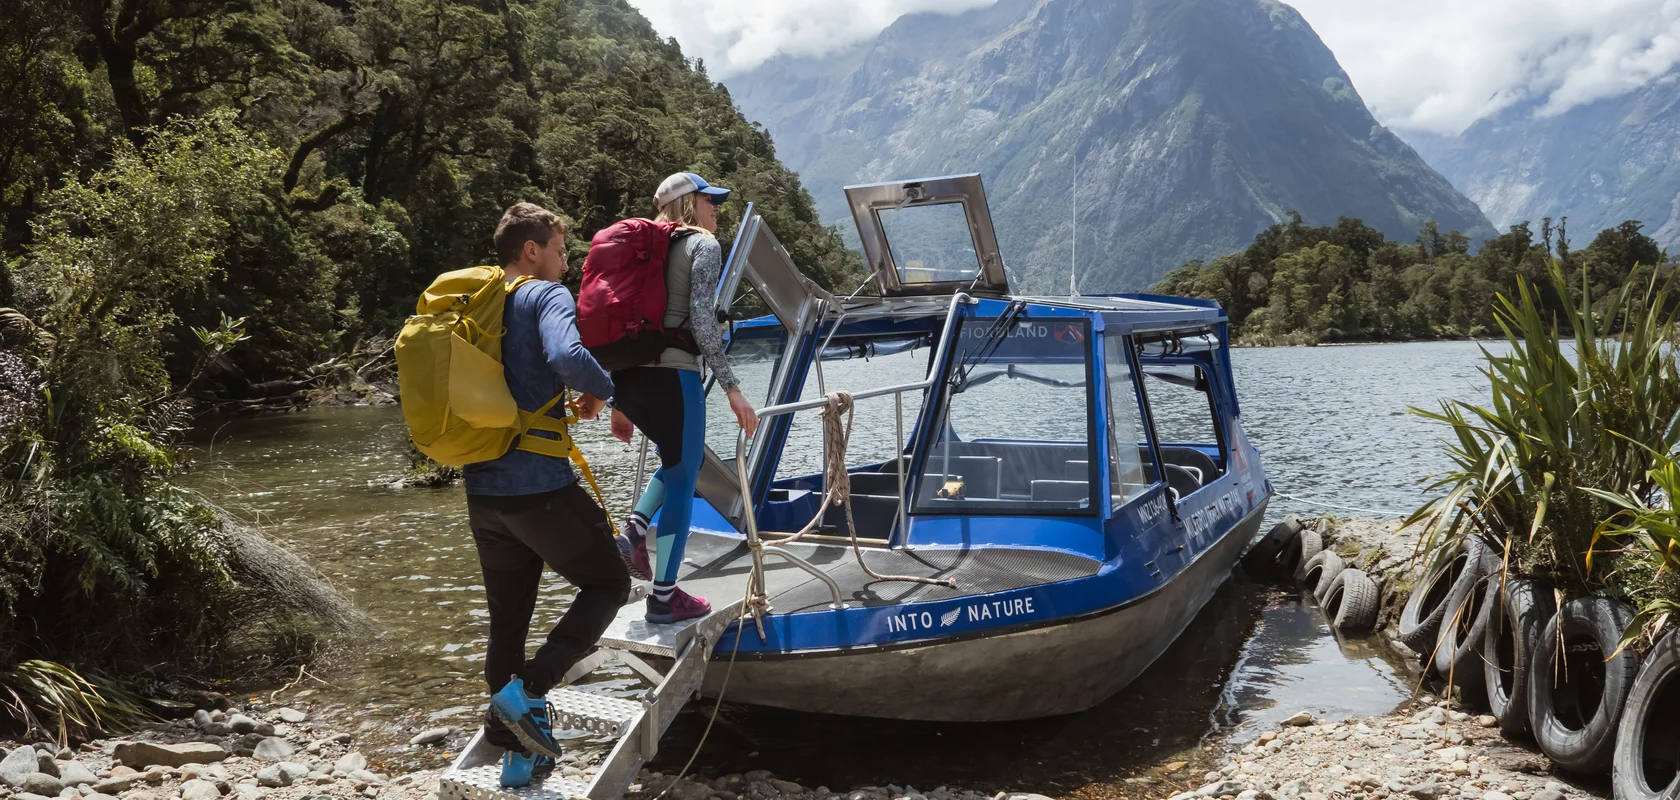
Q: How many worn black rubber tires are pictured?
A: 9